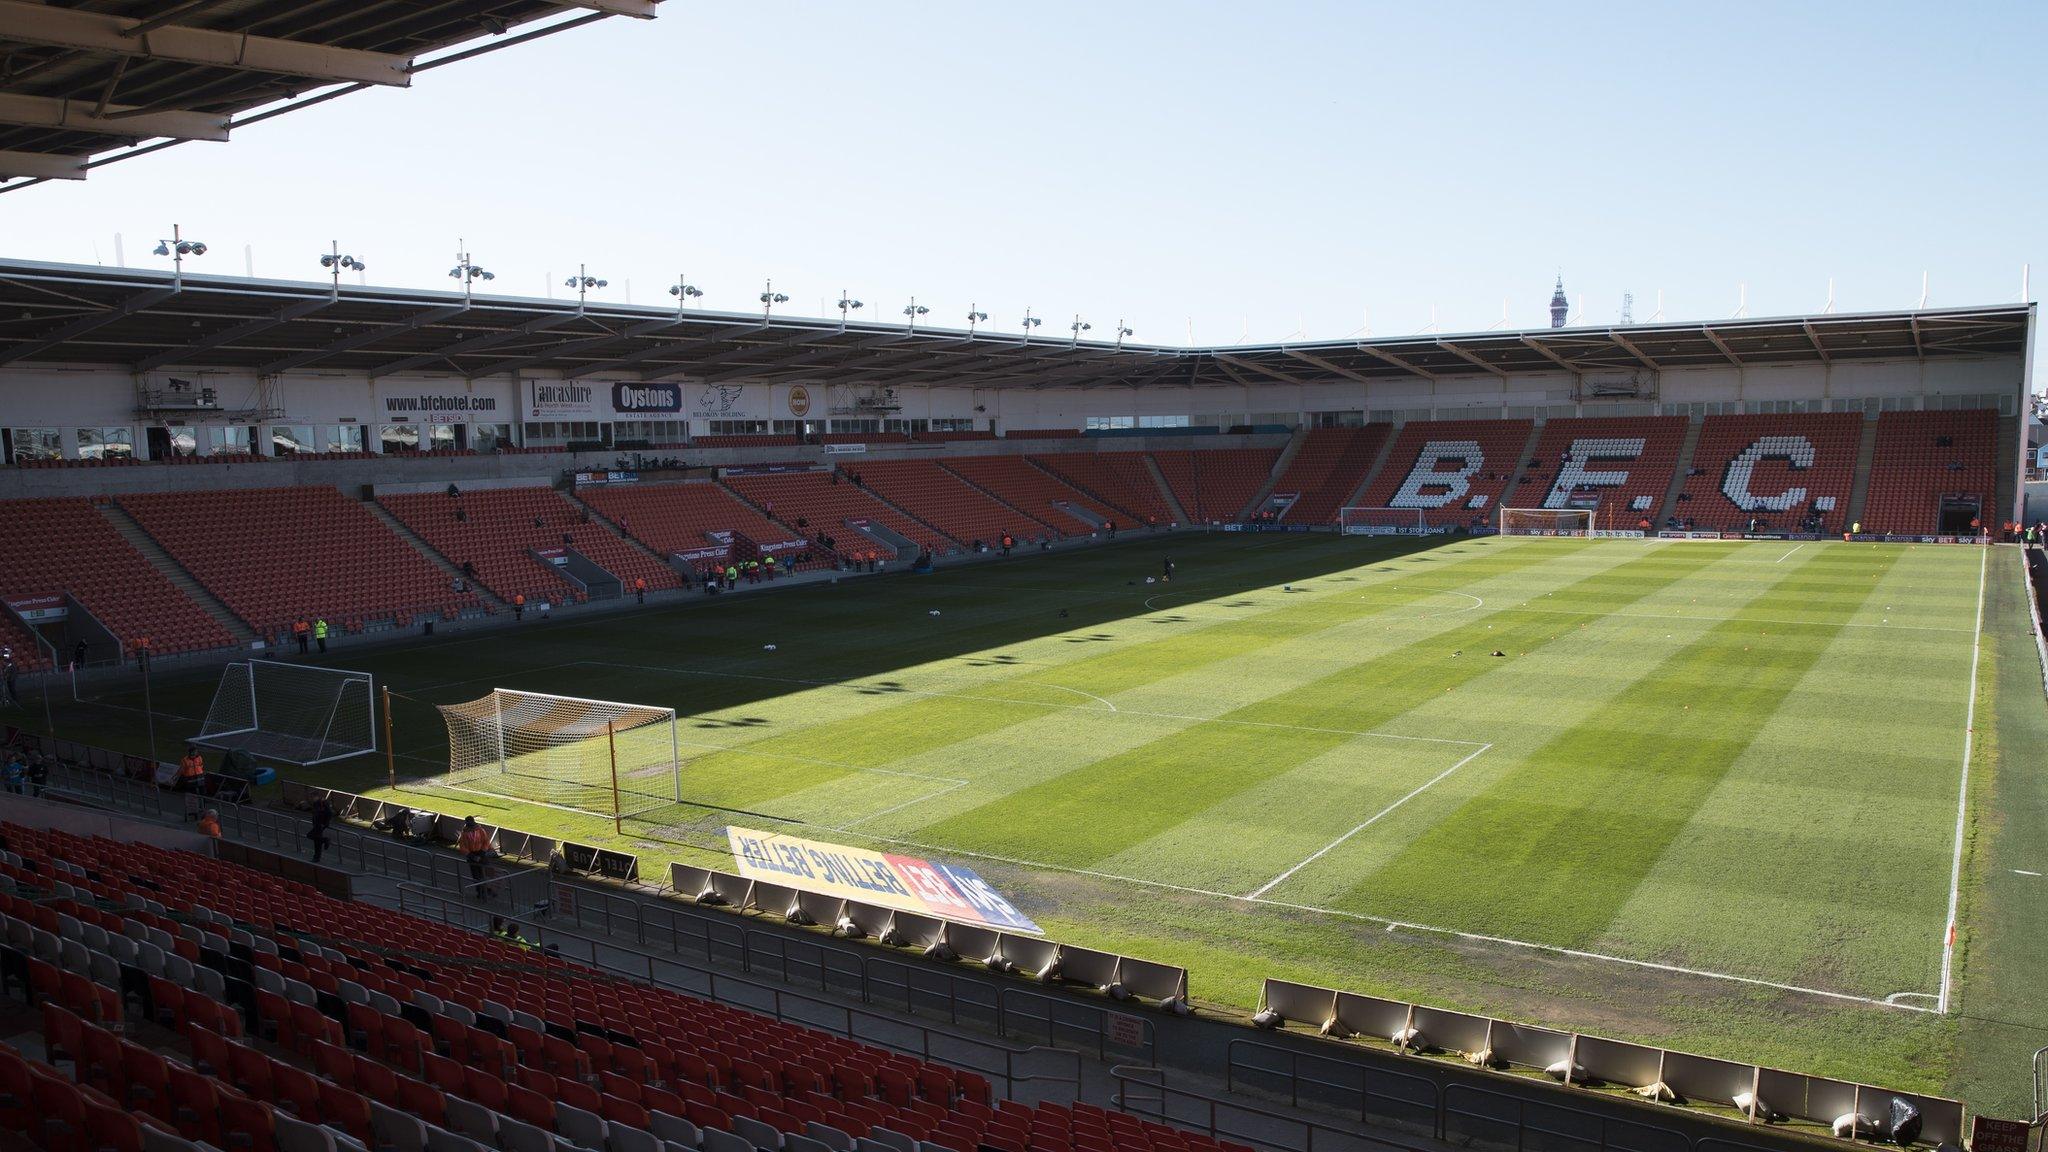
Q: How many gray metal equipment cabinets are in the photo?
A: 0